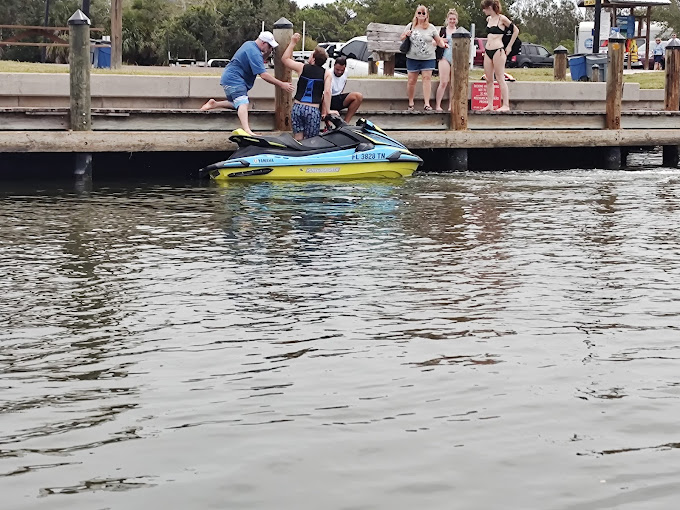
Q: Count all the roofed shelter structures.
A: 1